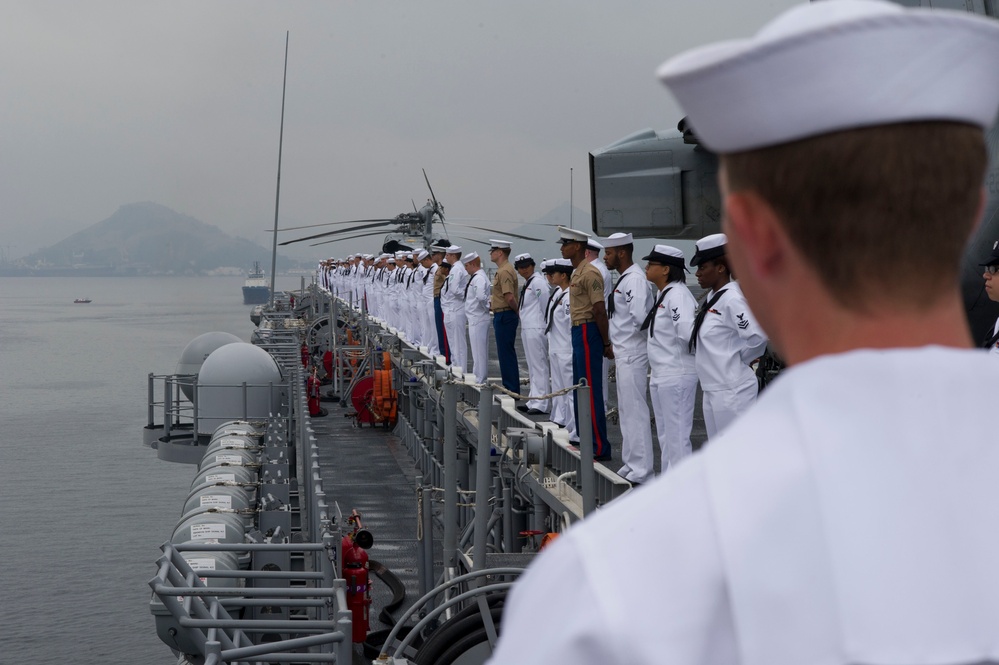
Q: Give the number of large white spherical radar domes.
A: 2